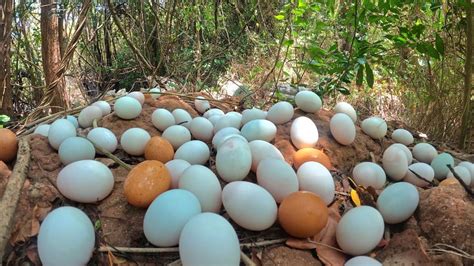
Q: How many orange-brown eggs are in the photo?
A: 5